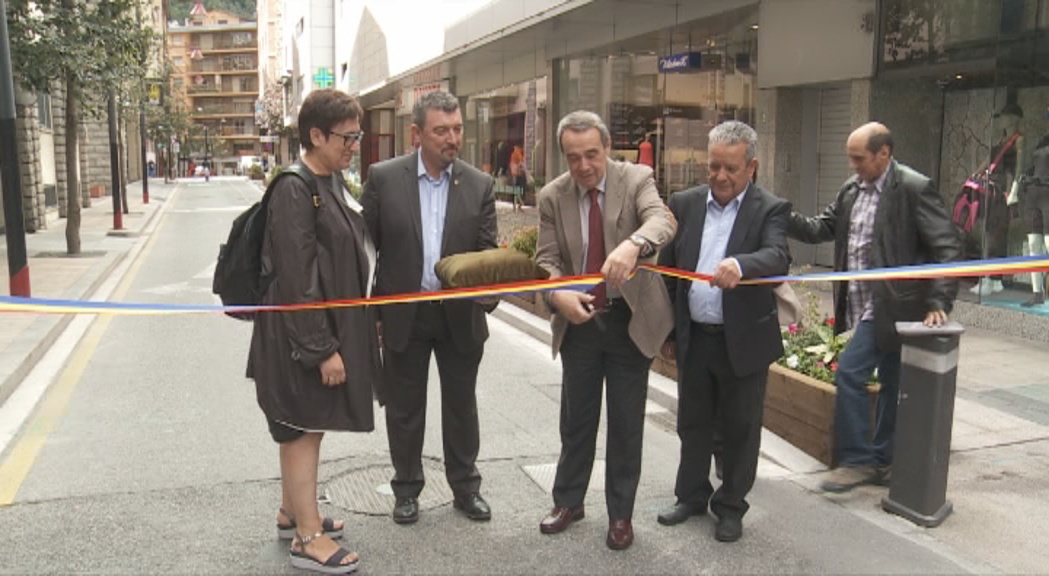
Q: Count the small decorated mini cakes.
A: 0